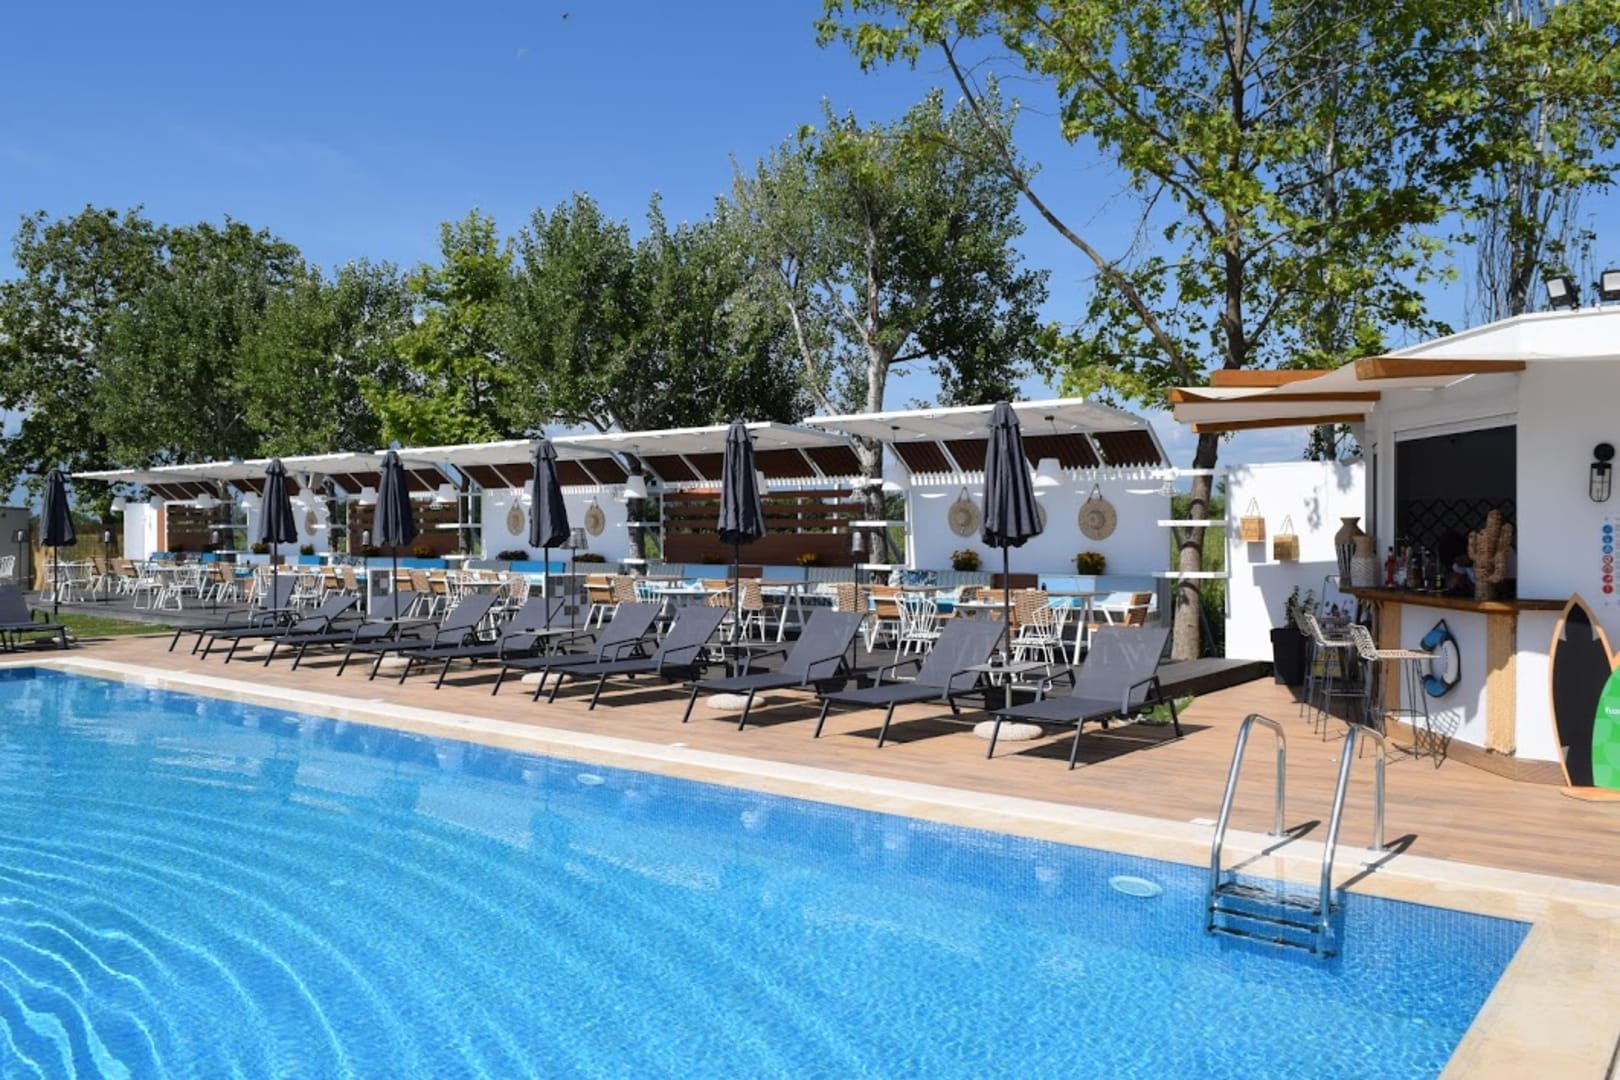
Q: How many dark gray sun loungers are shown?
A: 11